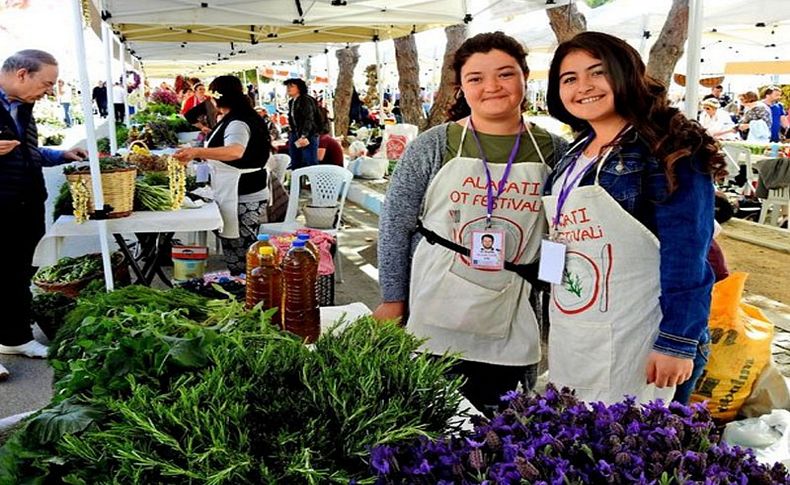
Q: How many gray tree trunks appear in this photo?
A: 5